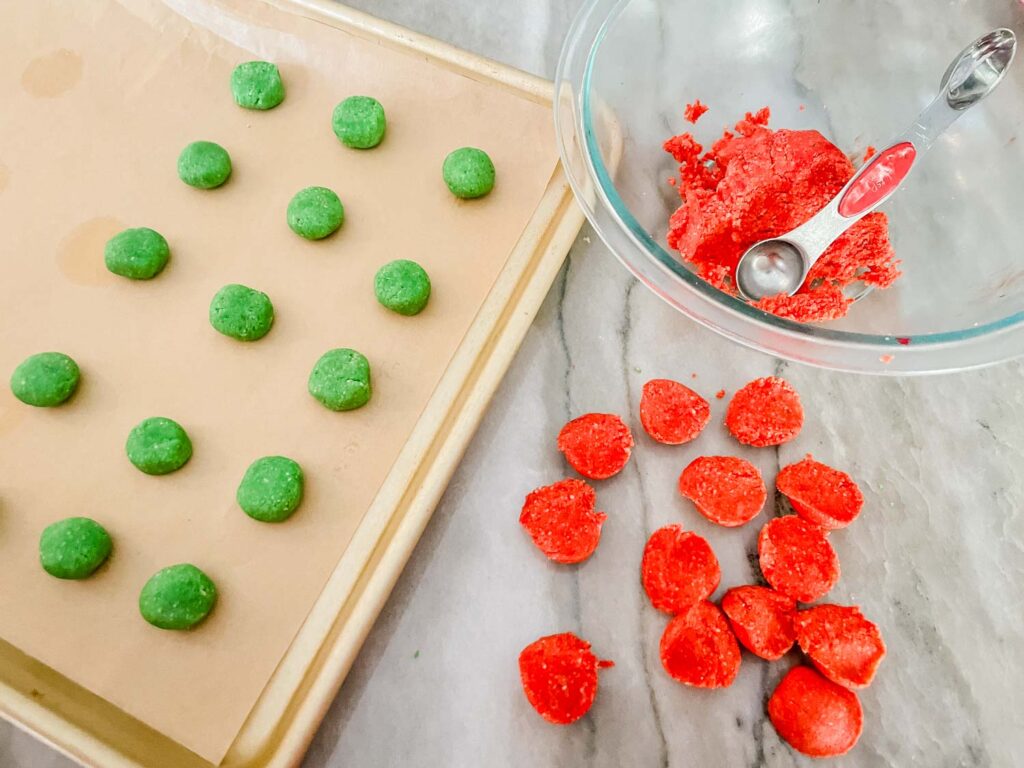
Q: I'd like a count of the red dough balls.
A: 13